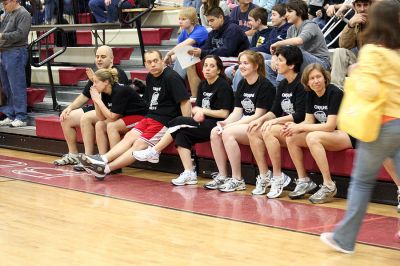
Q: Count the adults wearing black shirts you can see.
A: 7